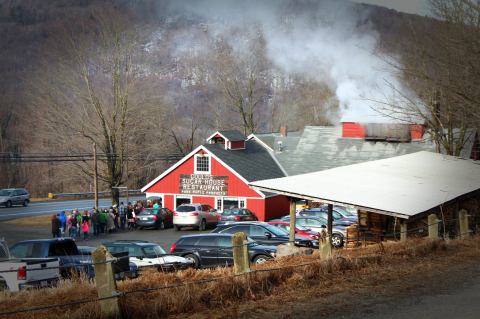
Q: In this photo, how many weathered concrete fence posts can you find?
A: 5